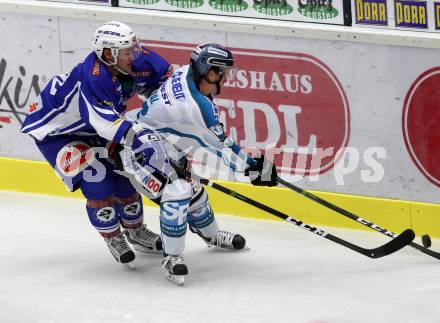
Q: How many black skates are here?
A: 4